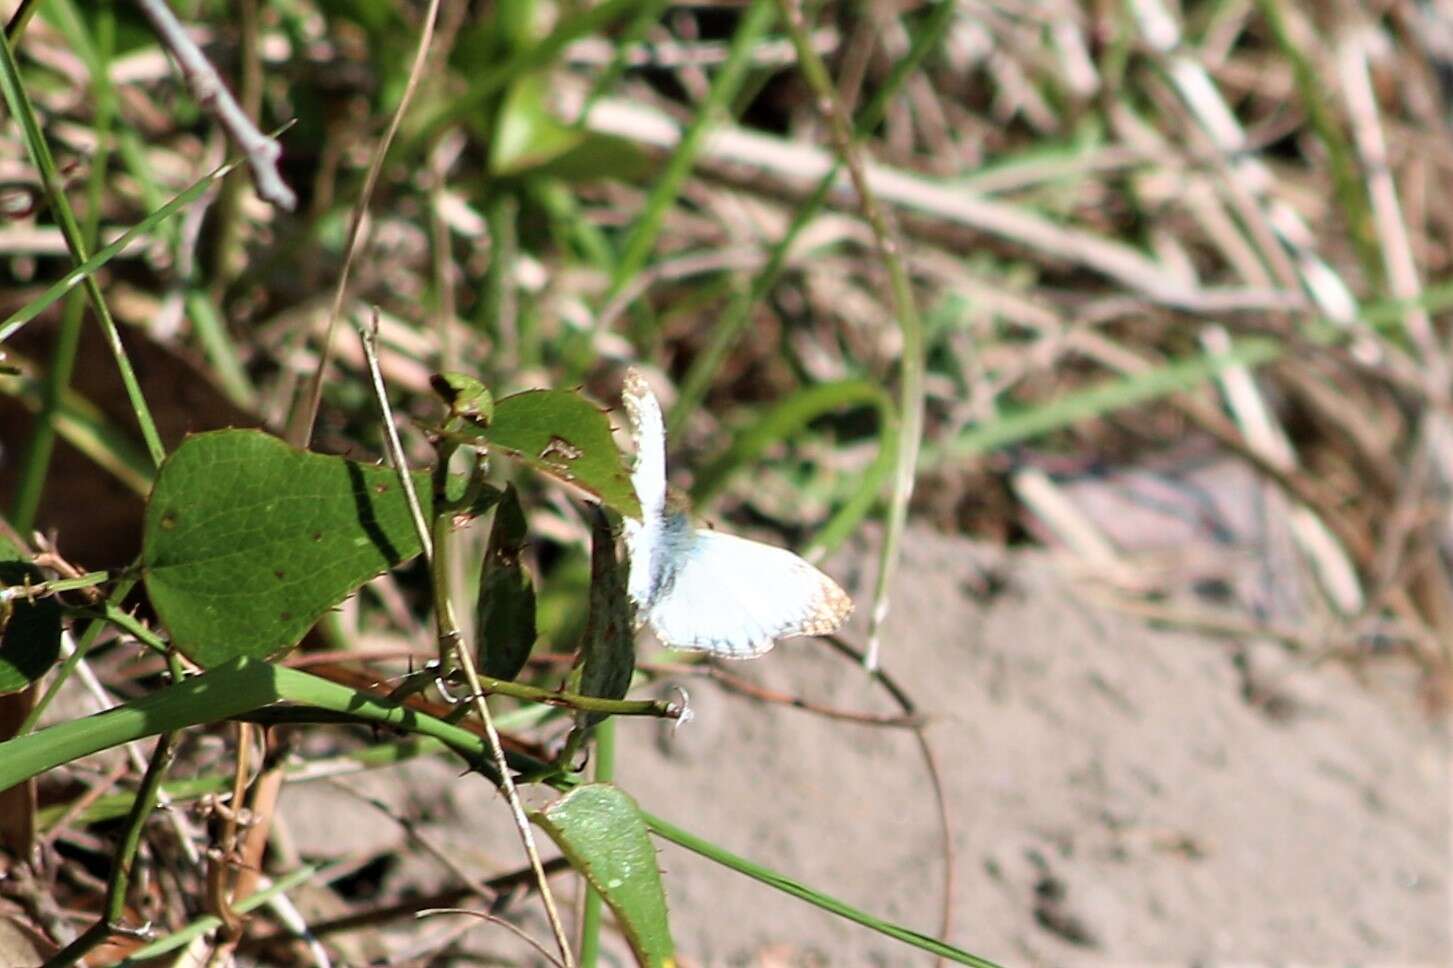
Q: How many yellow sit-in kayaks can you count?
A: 0